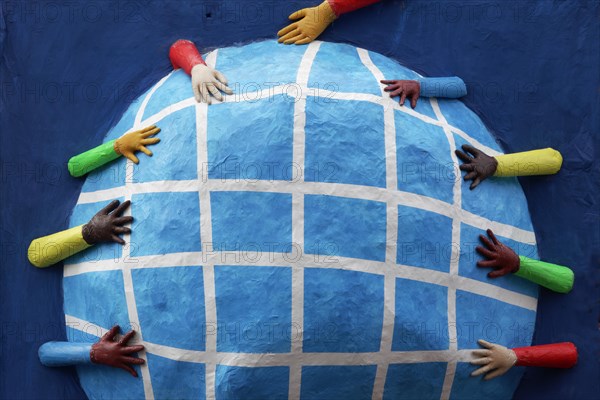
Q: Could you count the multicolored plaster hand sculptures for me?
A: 9